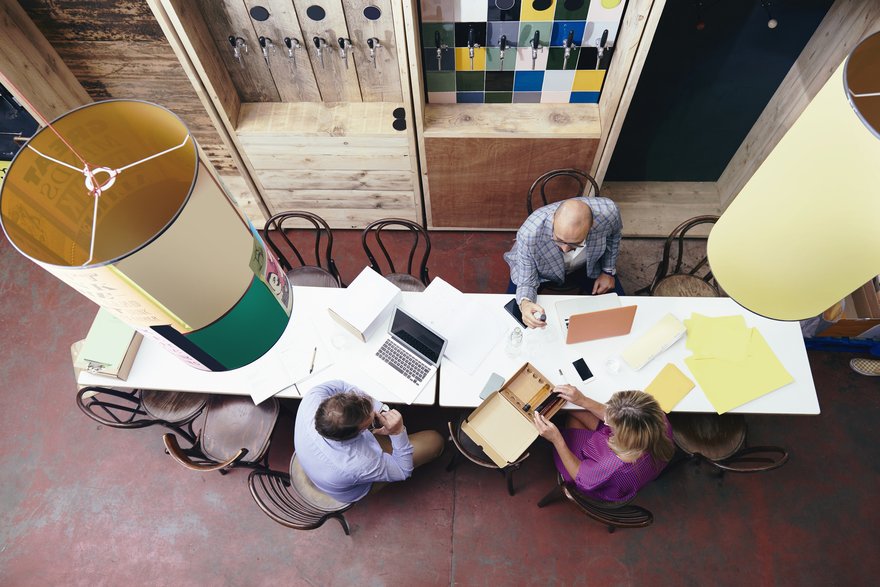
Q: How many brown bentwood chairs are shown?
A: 10